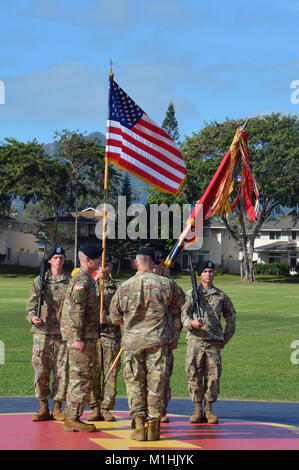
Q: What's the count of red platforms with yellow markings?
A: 1